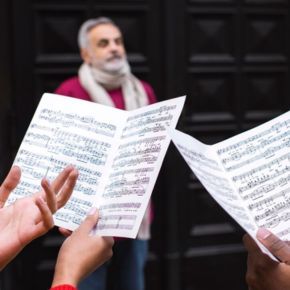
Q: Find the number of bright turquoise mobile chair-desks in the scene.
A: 0